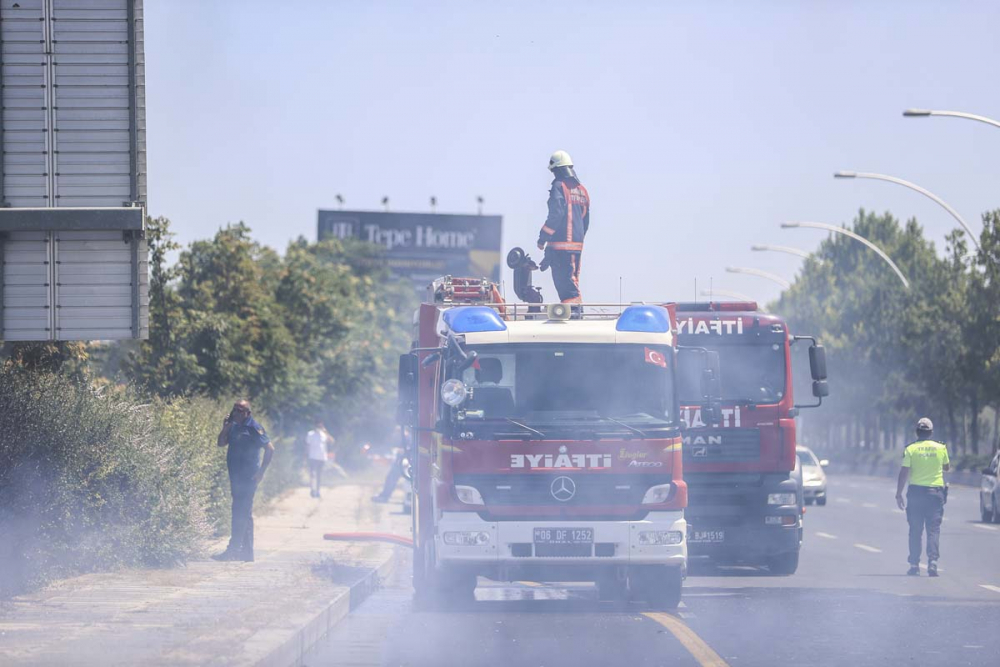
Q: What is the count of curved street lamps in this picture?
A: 6